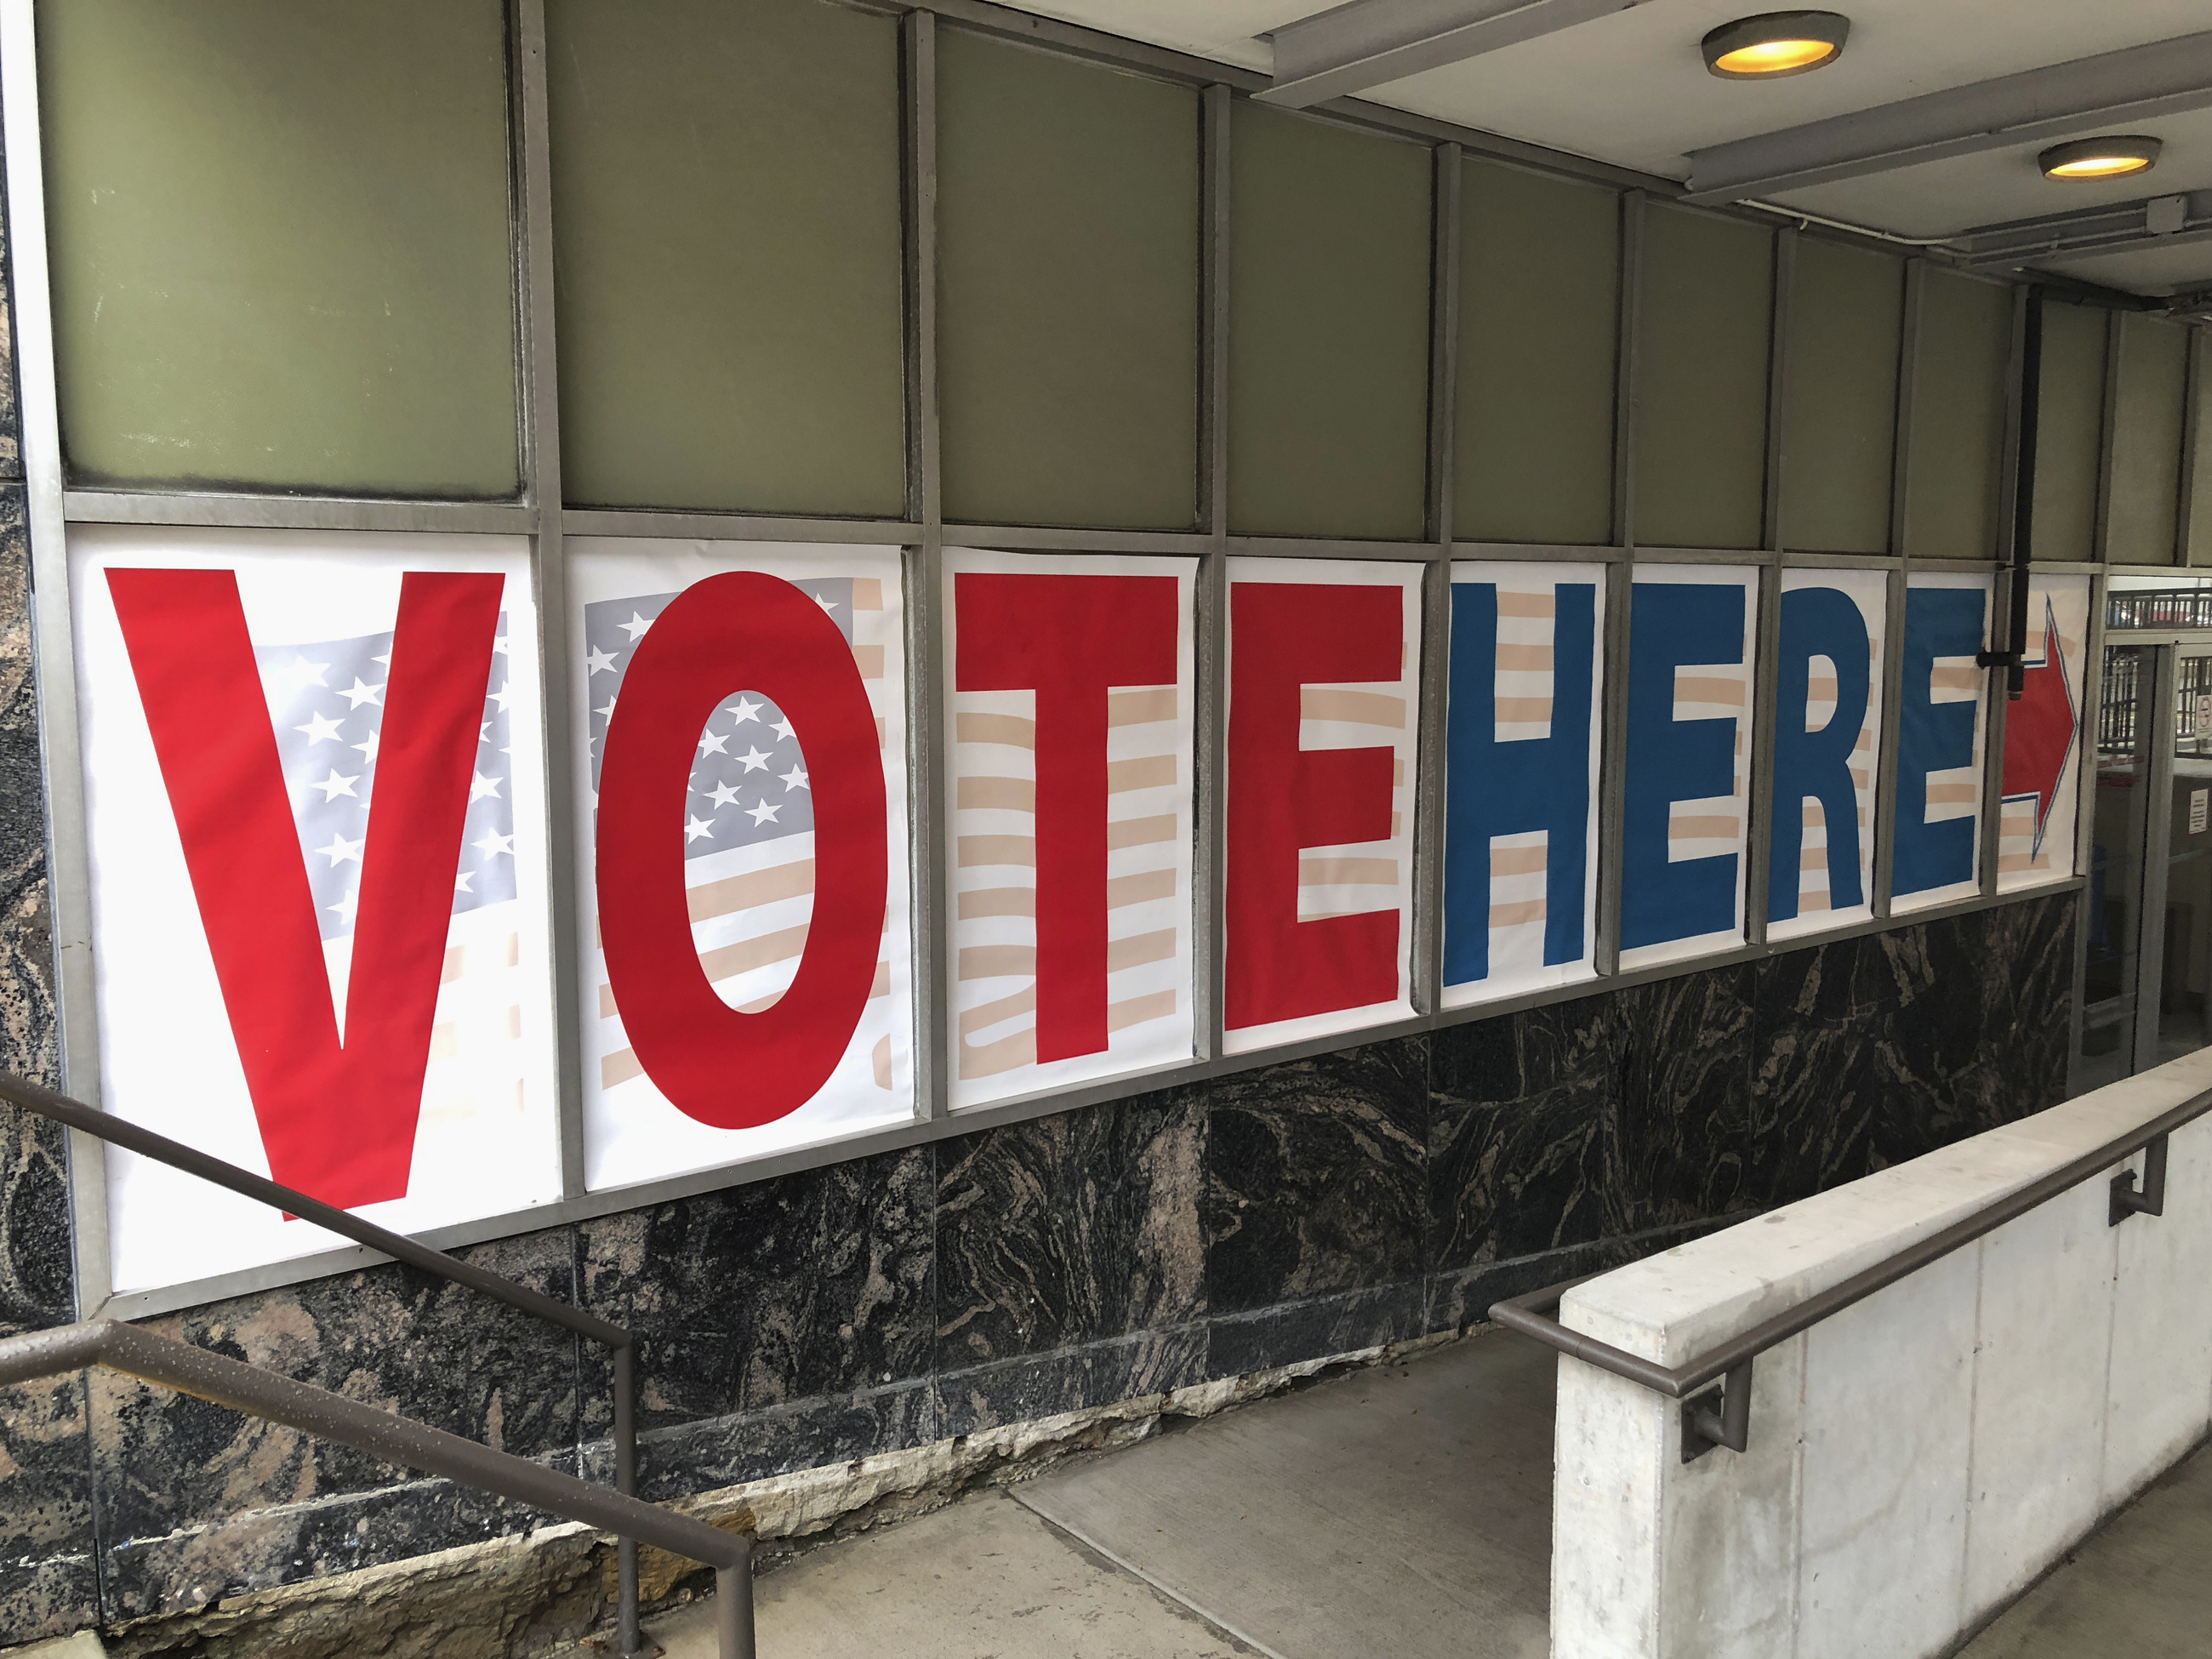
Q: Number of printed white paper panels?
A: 9